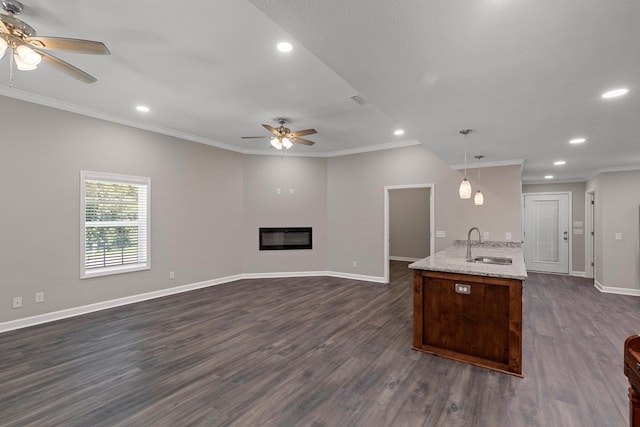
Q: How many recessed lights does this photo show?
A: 7